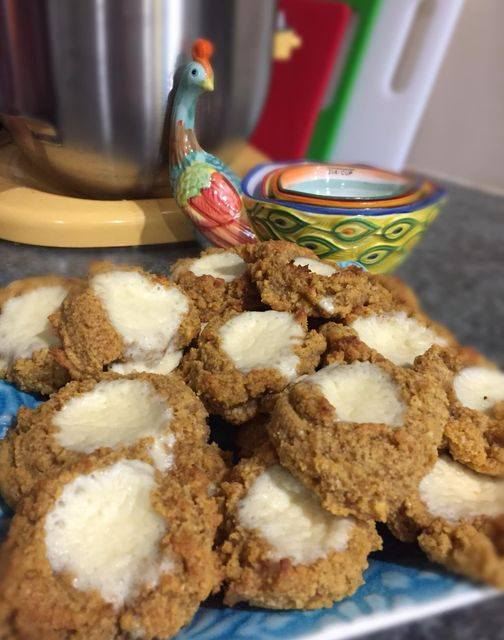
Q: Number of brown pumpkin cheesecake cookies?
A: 12